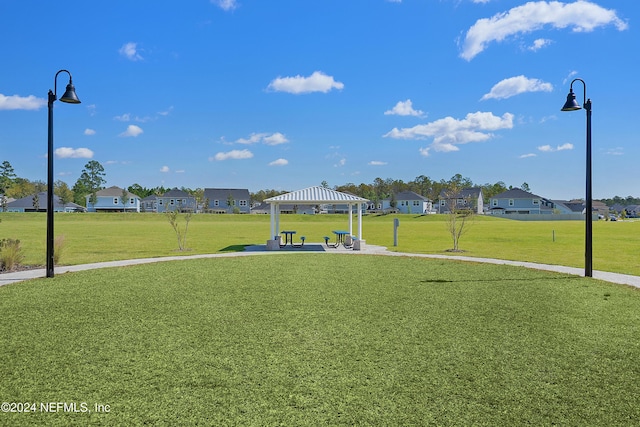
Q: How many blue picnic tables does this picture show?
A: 2